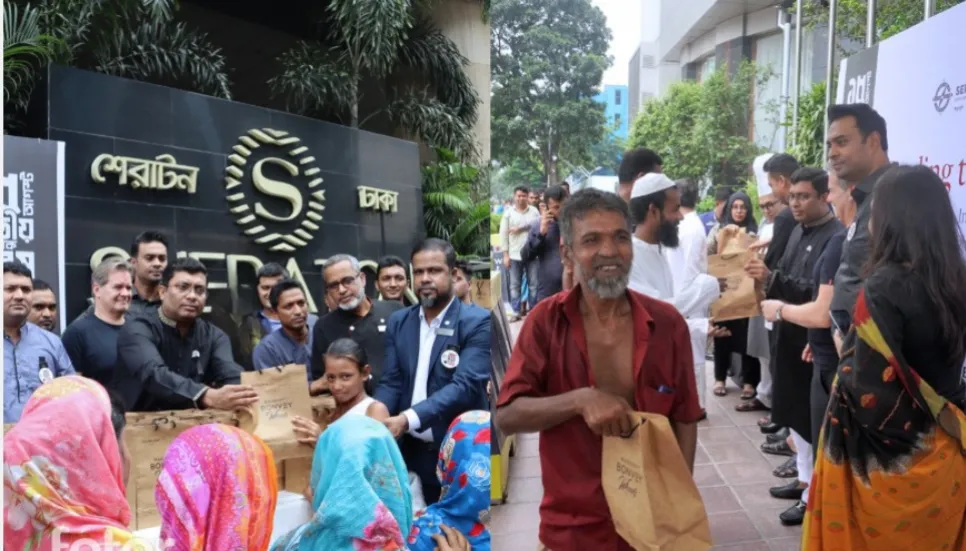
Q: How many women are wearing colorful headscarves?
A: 4